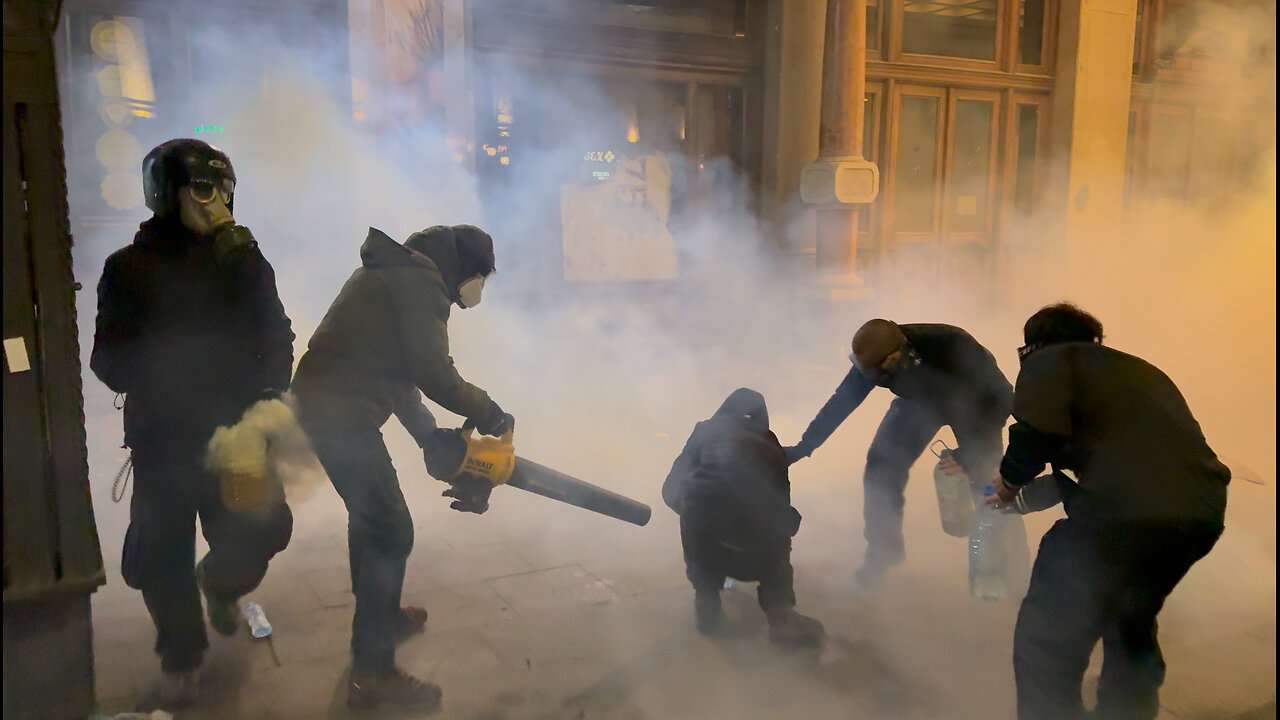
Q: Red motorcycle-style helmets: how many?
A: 0